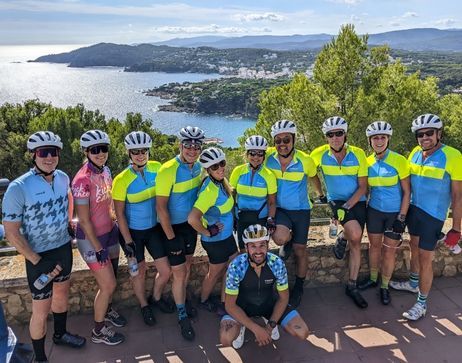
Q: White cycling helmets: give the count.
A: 11